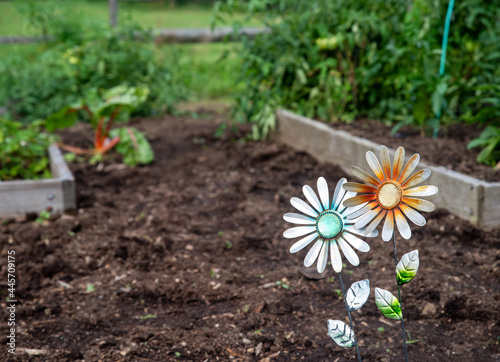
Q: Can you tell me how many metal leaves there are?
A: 4